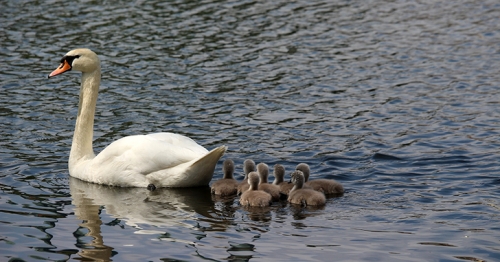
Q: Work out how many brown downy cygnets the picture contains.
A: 7